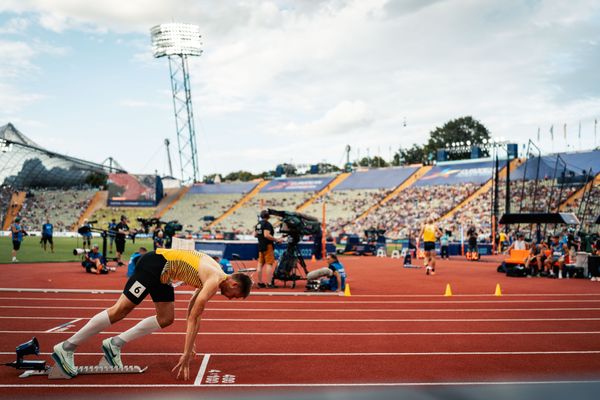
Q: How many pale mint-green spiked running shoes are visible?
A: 2